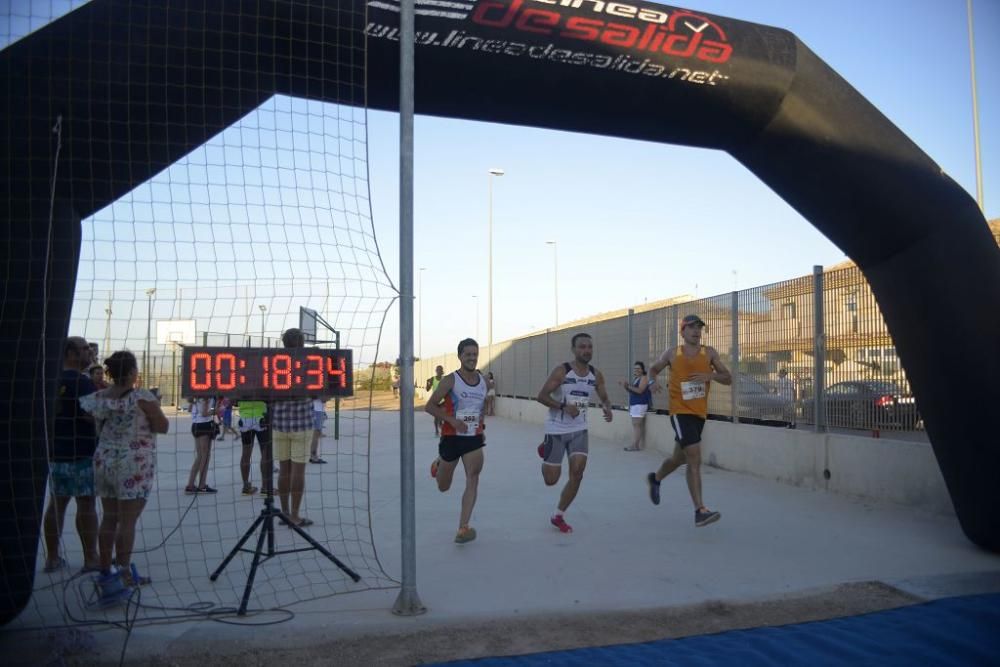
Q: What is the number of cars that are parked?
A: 2